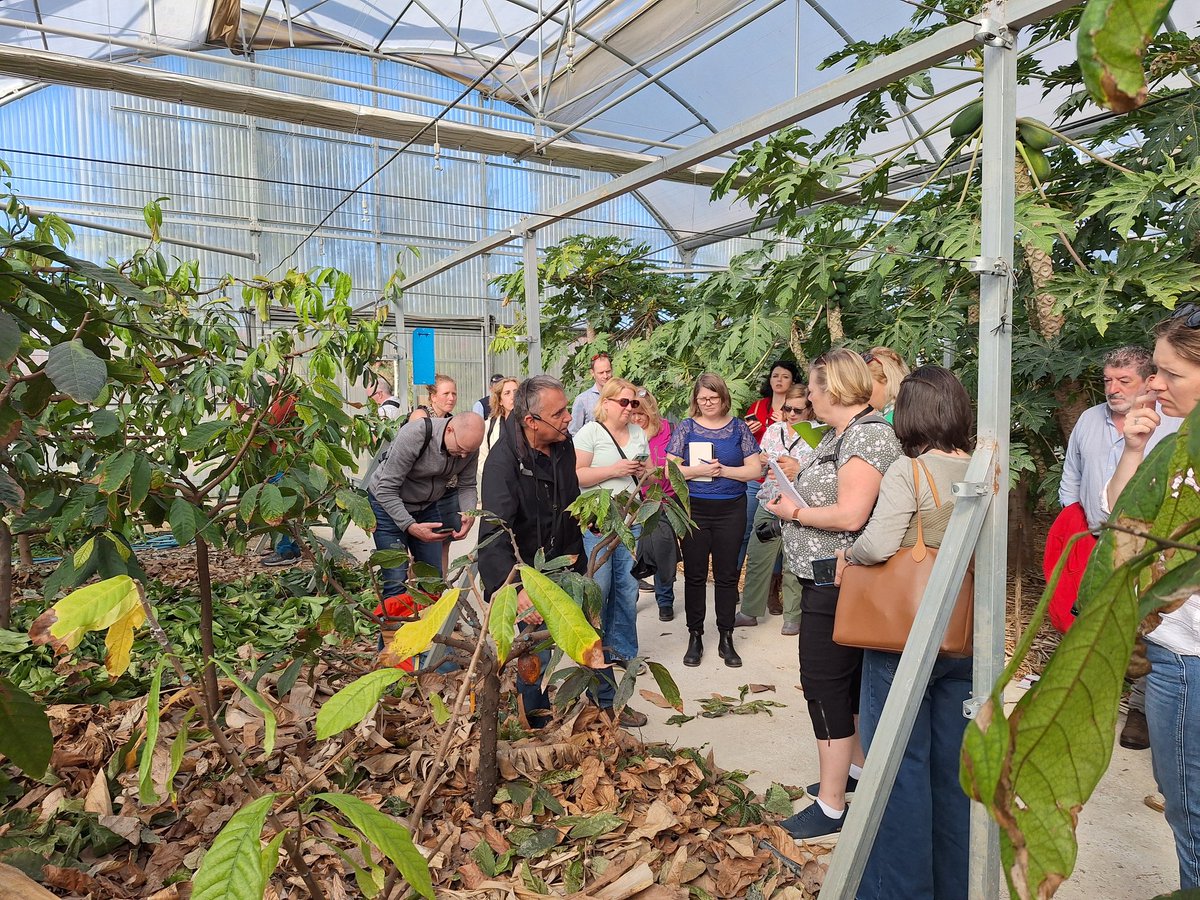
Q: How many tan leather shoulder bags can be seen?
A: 1